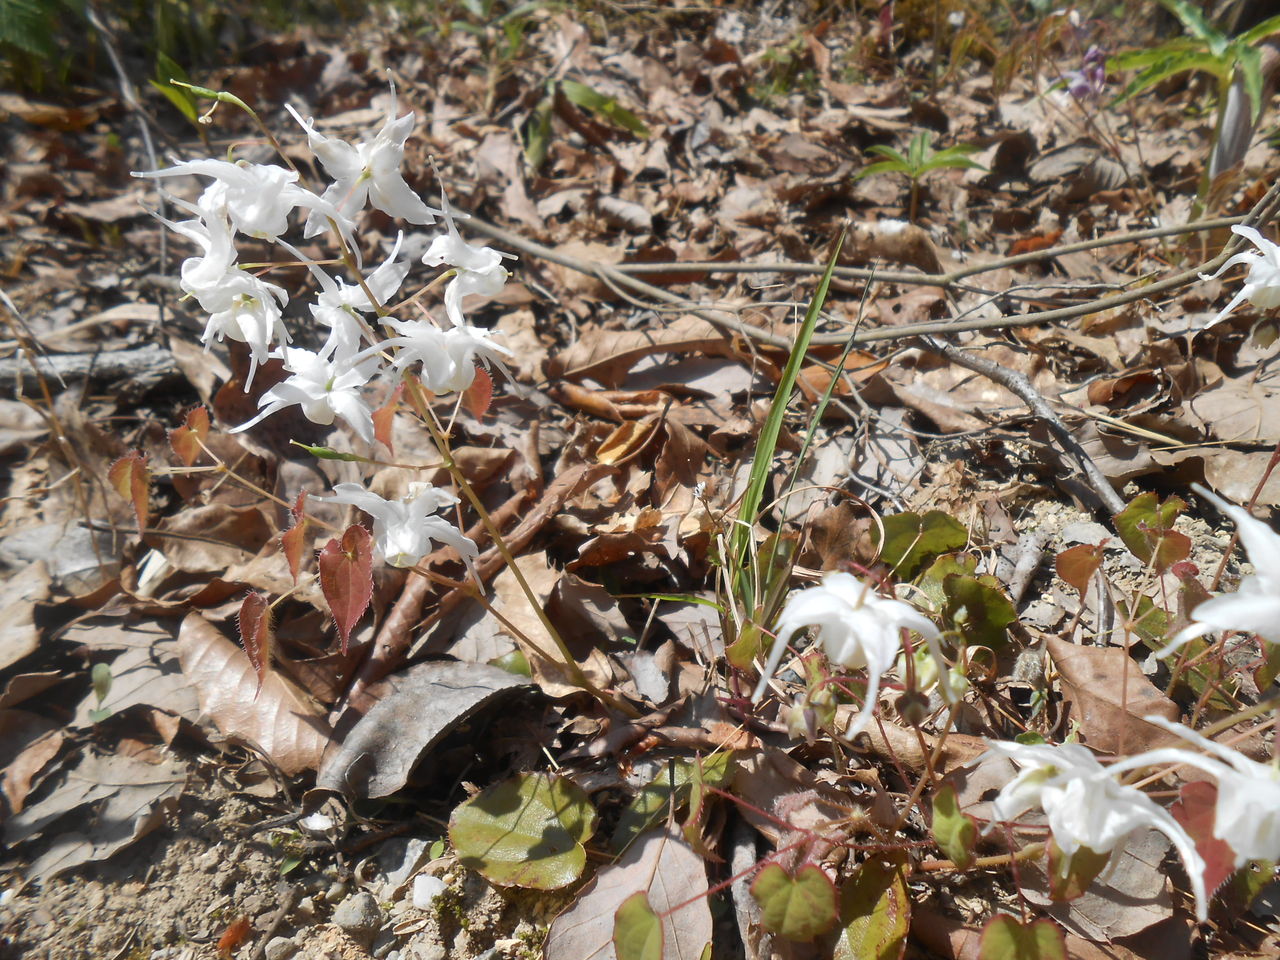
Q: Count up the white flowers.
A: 14